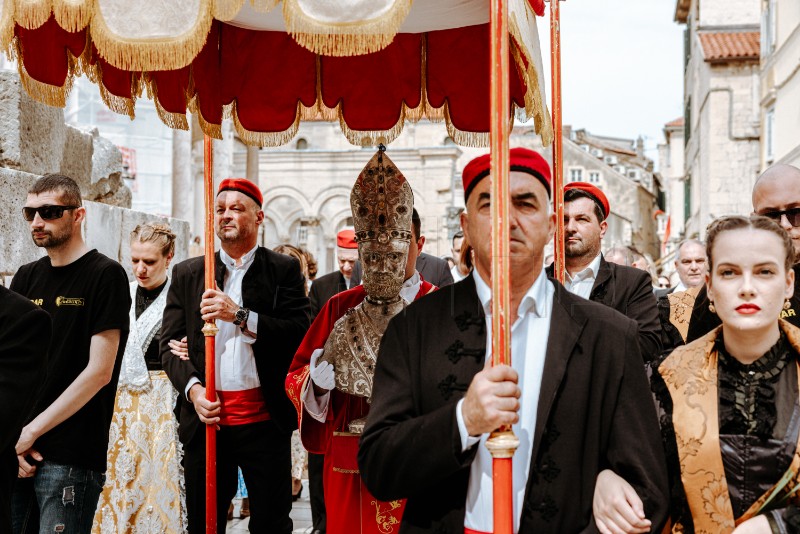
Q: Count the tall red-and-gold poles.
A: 3